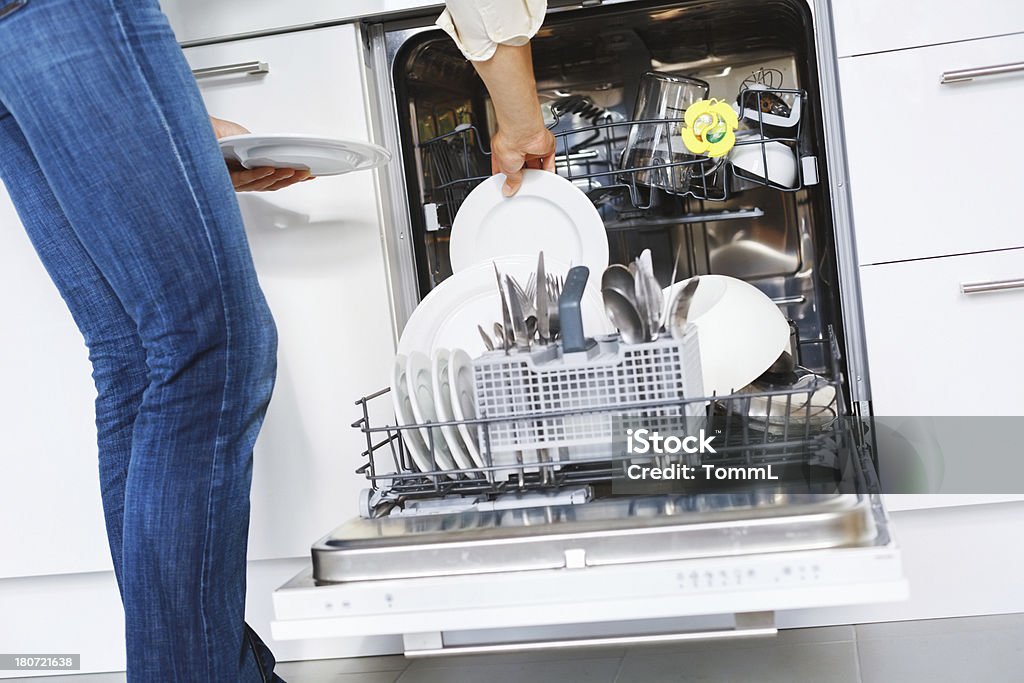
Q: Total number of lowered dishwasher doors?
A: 1